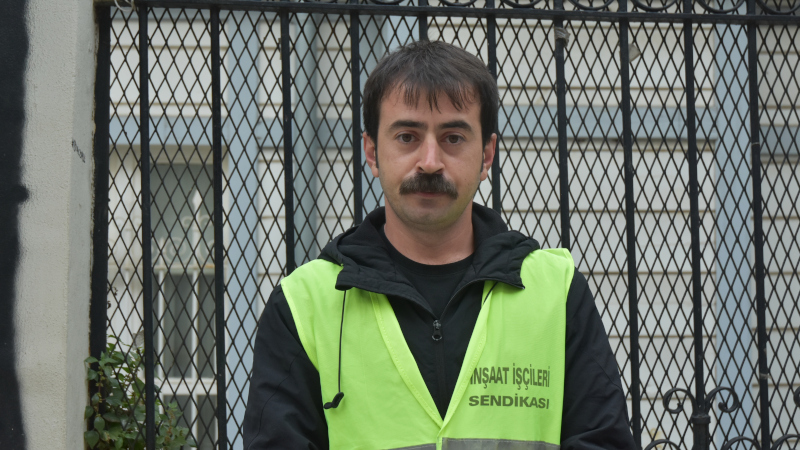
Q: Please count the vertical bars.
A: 11